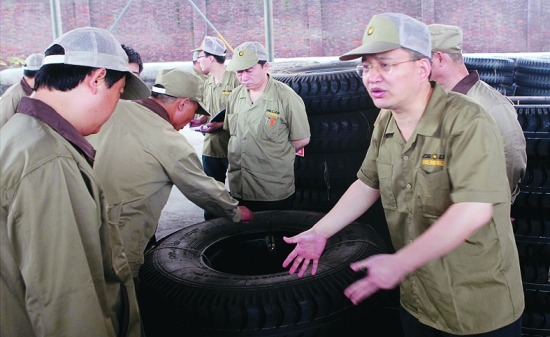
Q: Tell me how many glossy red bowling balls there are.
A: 0